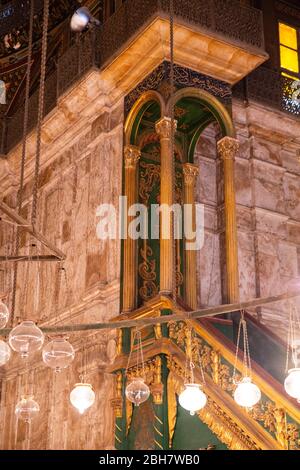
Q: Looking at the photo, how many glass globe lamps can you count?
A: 10